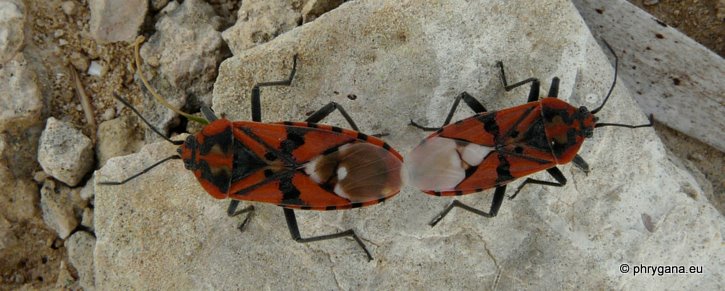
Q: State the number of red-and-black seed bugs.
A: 2